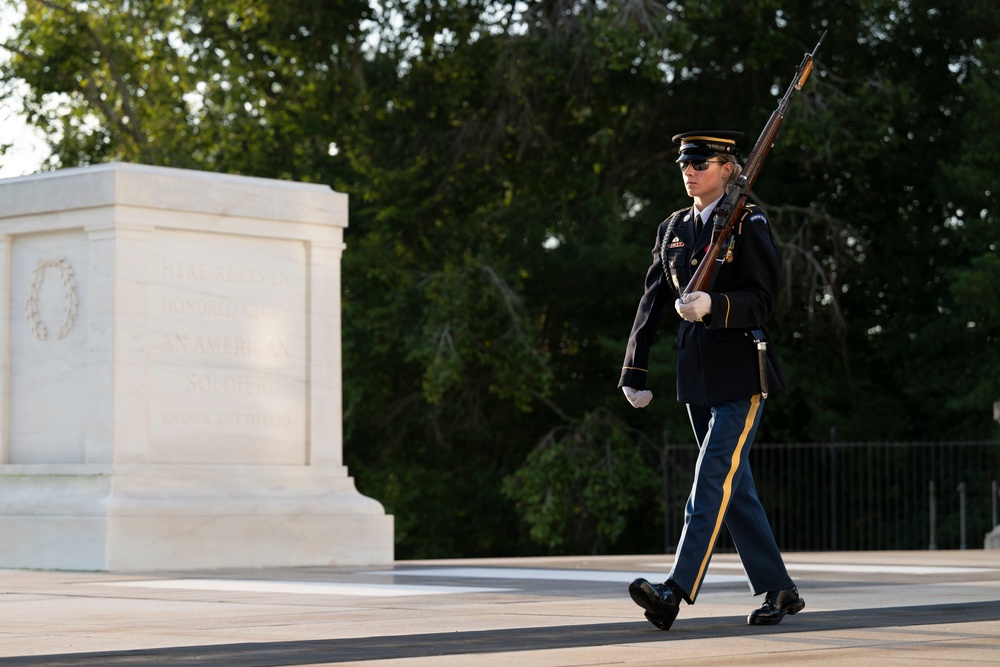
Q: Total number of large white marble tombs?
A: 1